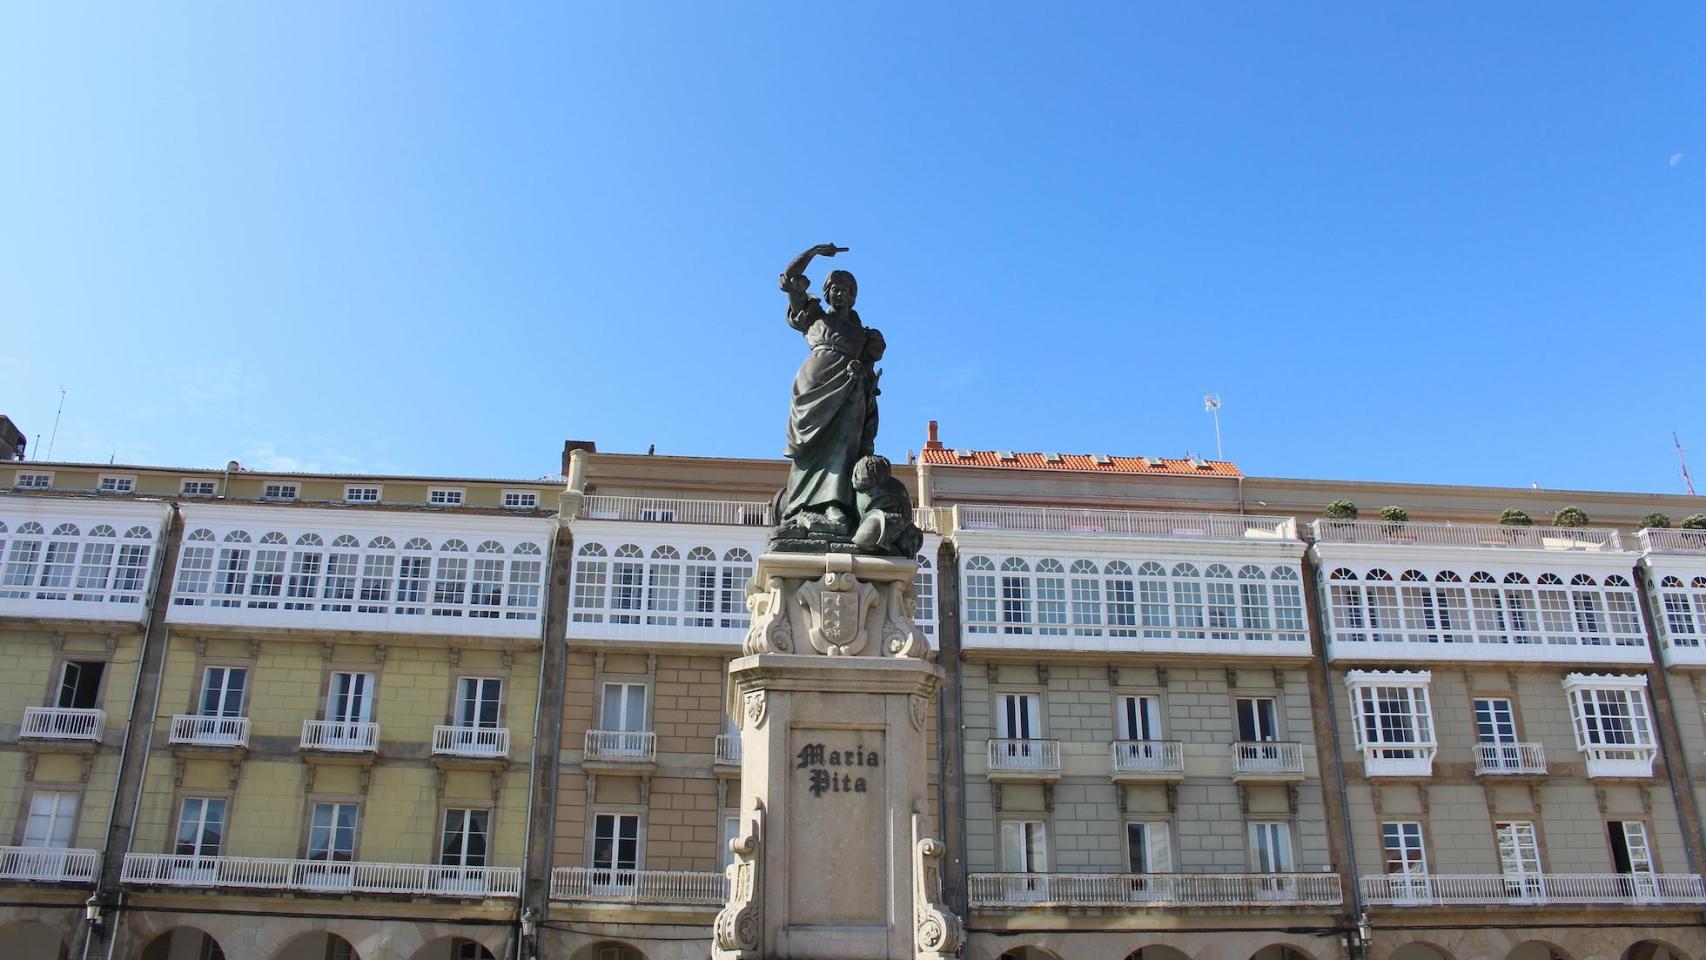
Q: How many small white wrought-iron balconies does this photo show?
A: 10